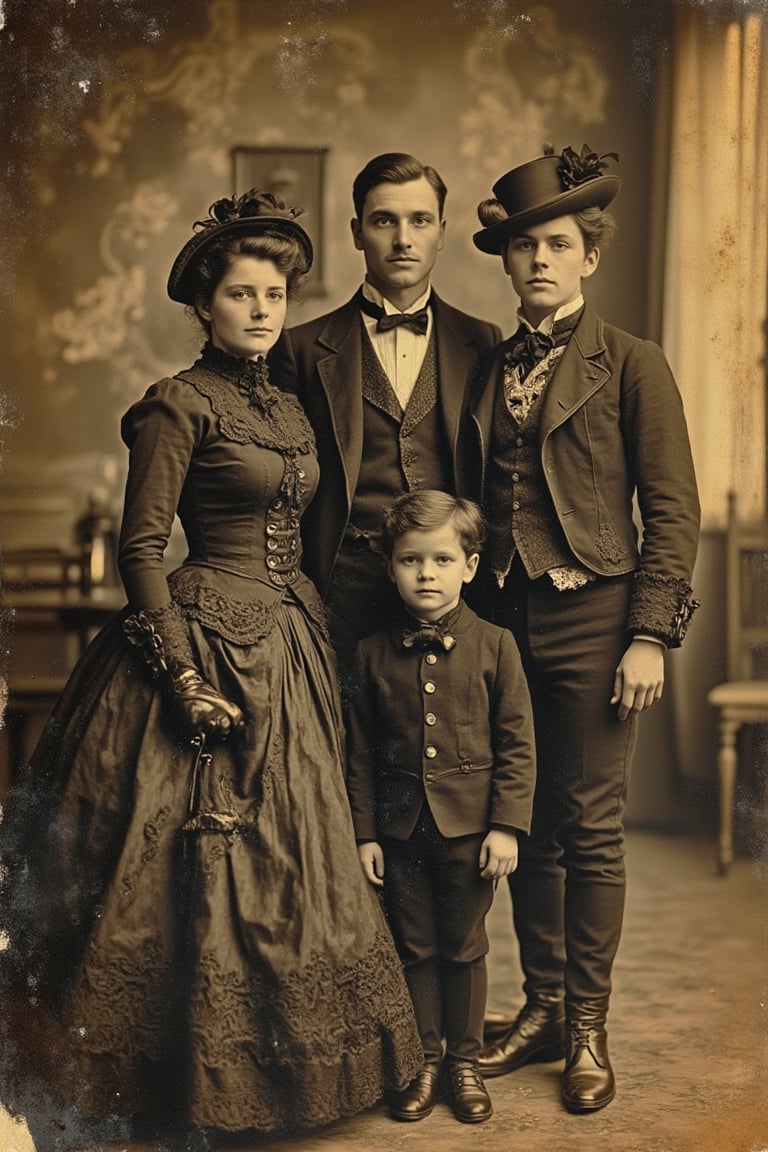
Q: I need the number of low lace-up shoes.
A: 2